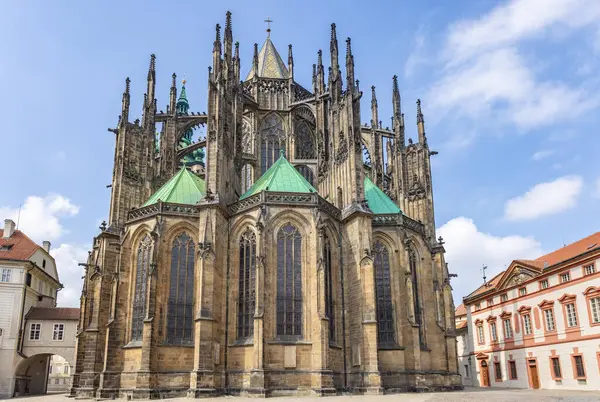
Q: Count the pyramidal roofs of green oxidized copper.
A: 3